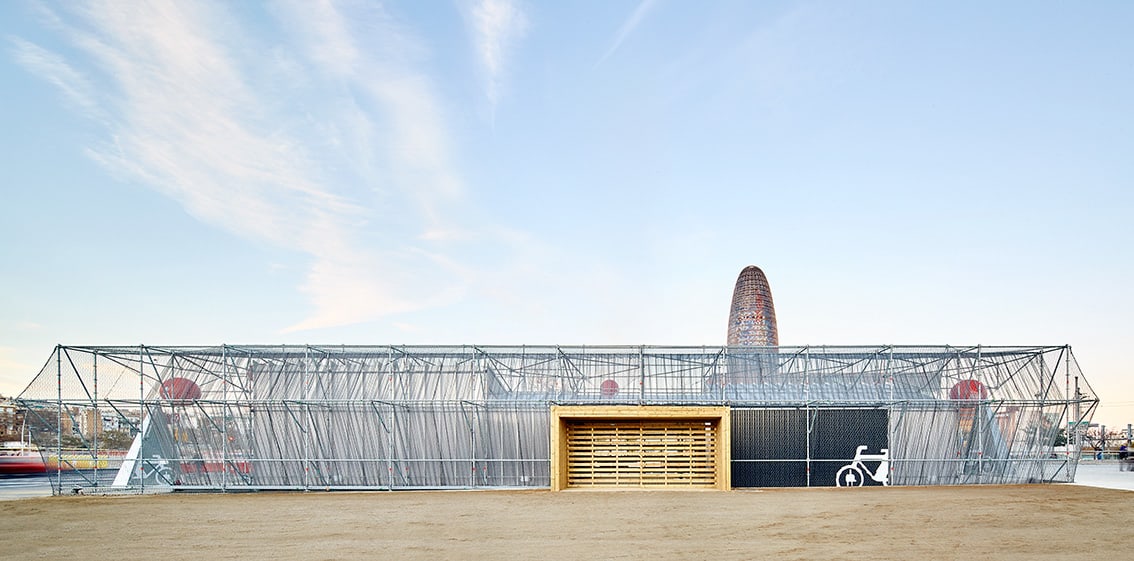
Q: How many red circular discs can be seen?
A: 3